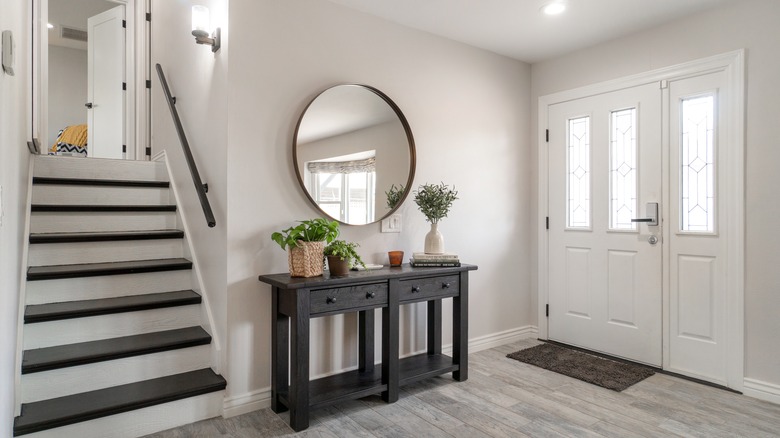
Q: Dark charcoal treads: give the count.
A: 7